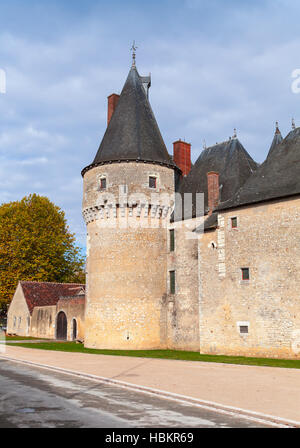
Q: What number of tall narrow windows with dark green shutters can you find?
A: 2